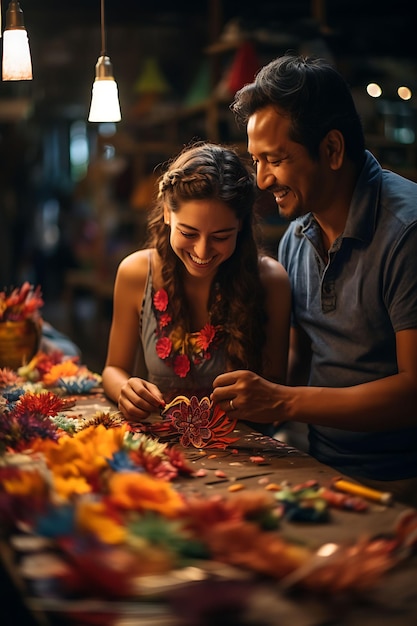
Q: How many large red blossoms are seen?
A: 4